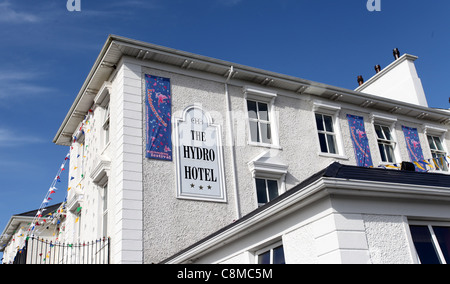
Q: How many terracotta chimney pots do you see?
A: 3